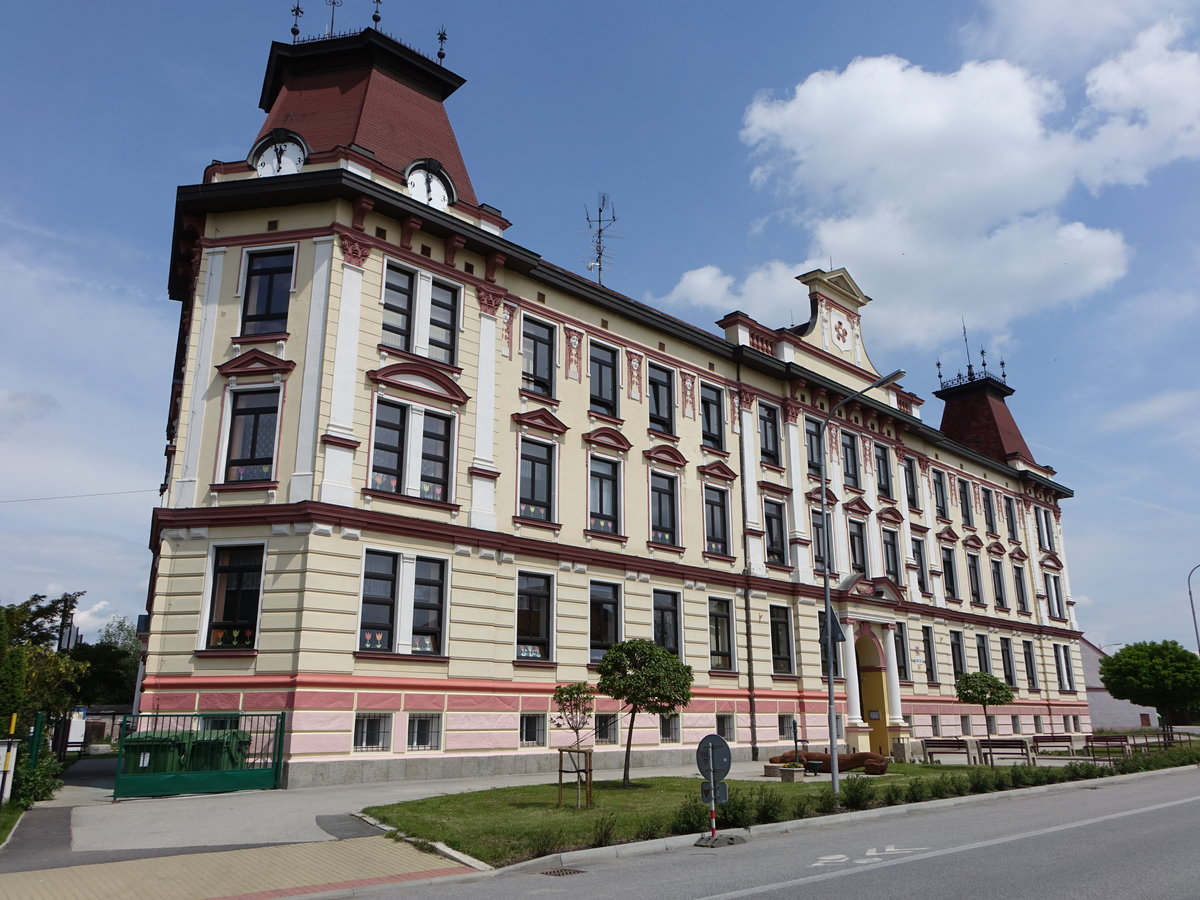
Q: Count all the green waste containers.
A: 2